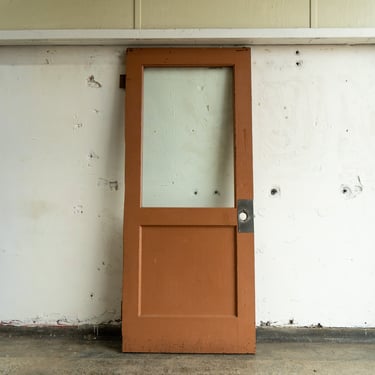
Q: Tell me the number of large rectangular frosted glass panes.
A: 1